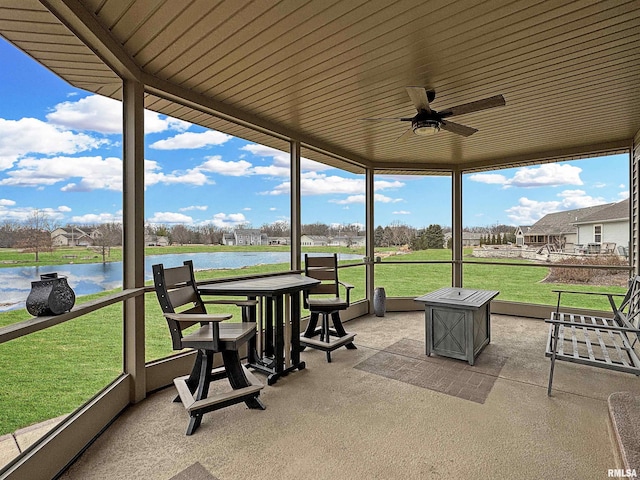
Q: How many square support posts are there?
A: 4